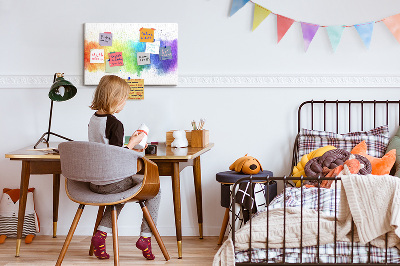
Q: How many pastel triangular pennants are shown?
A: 7